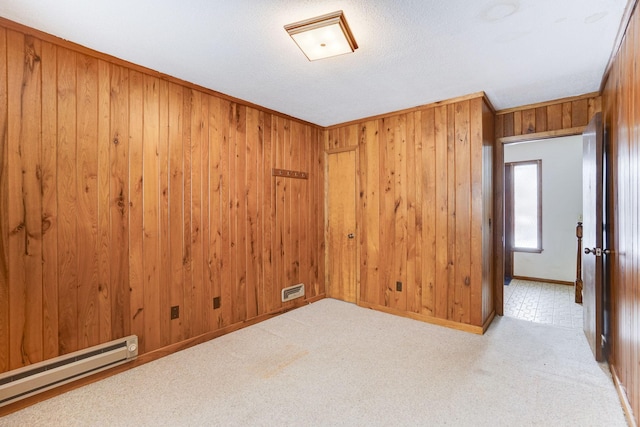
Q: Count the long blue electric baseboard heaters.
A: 0